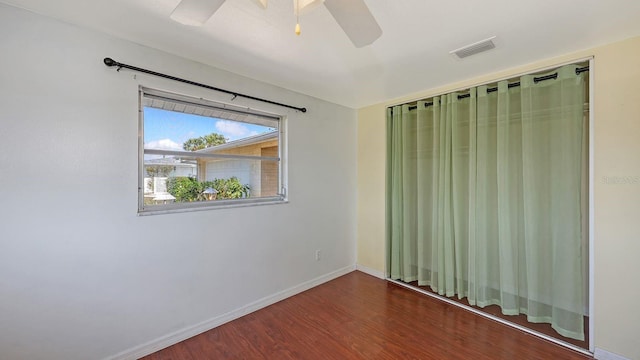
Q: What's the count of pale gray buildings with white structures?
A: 1